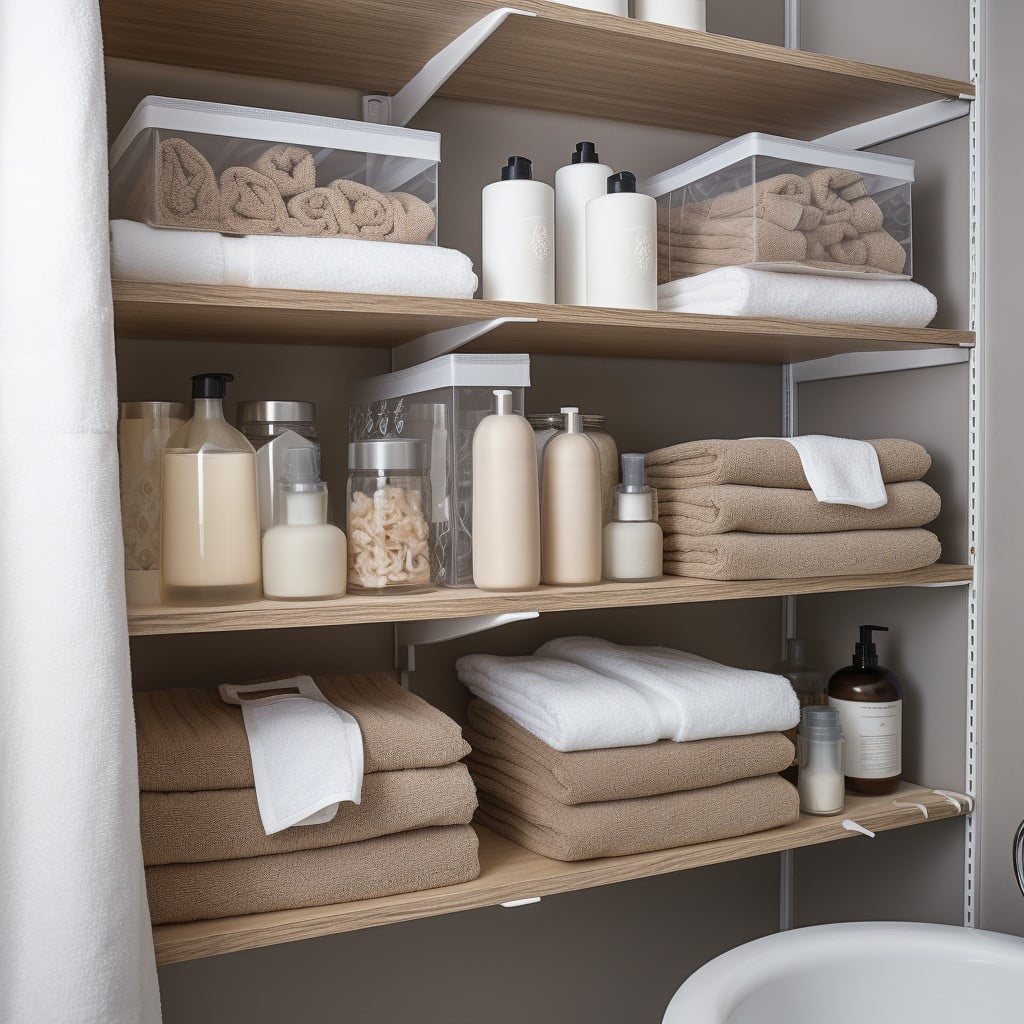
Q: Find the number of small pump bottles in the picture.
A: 2